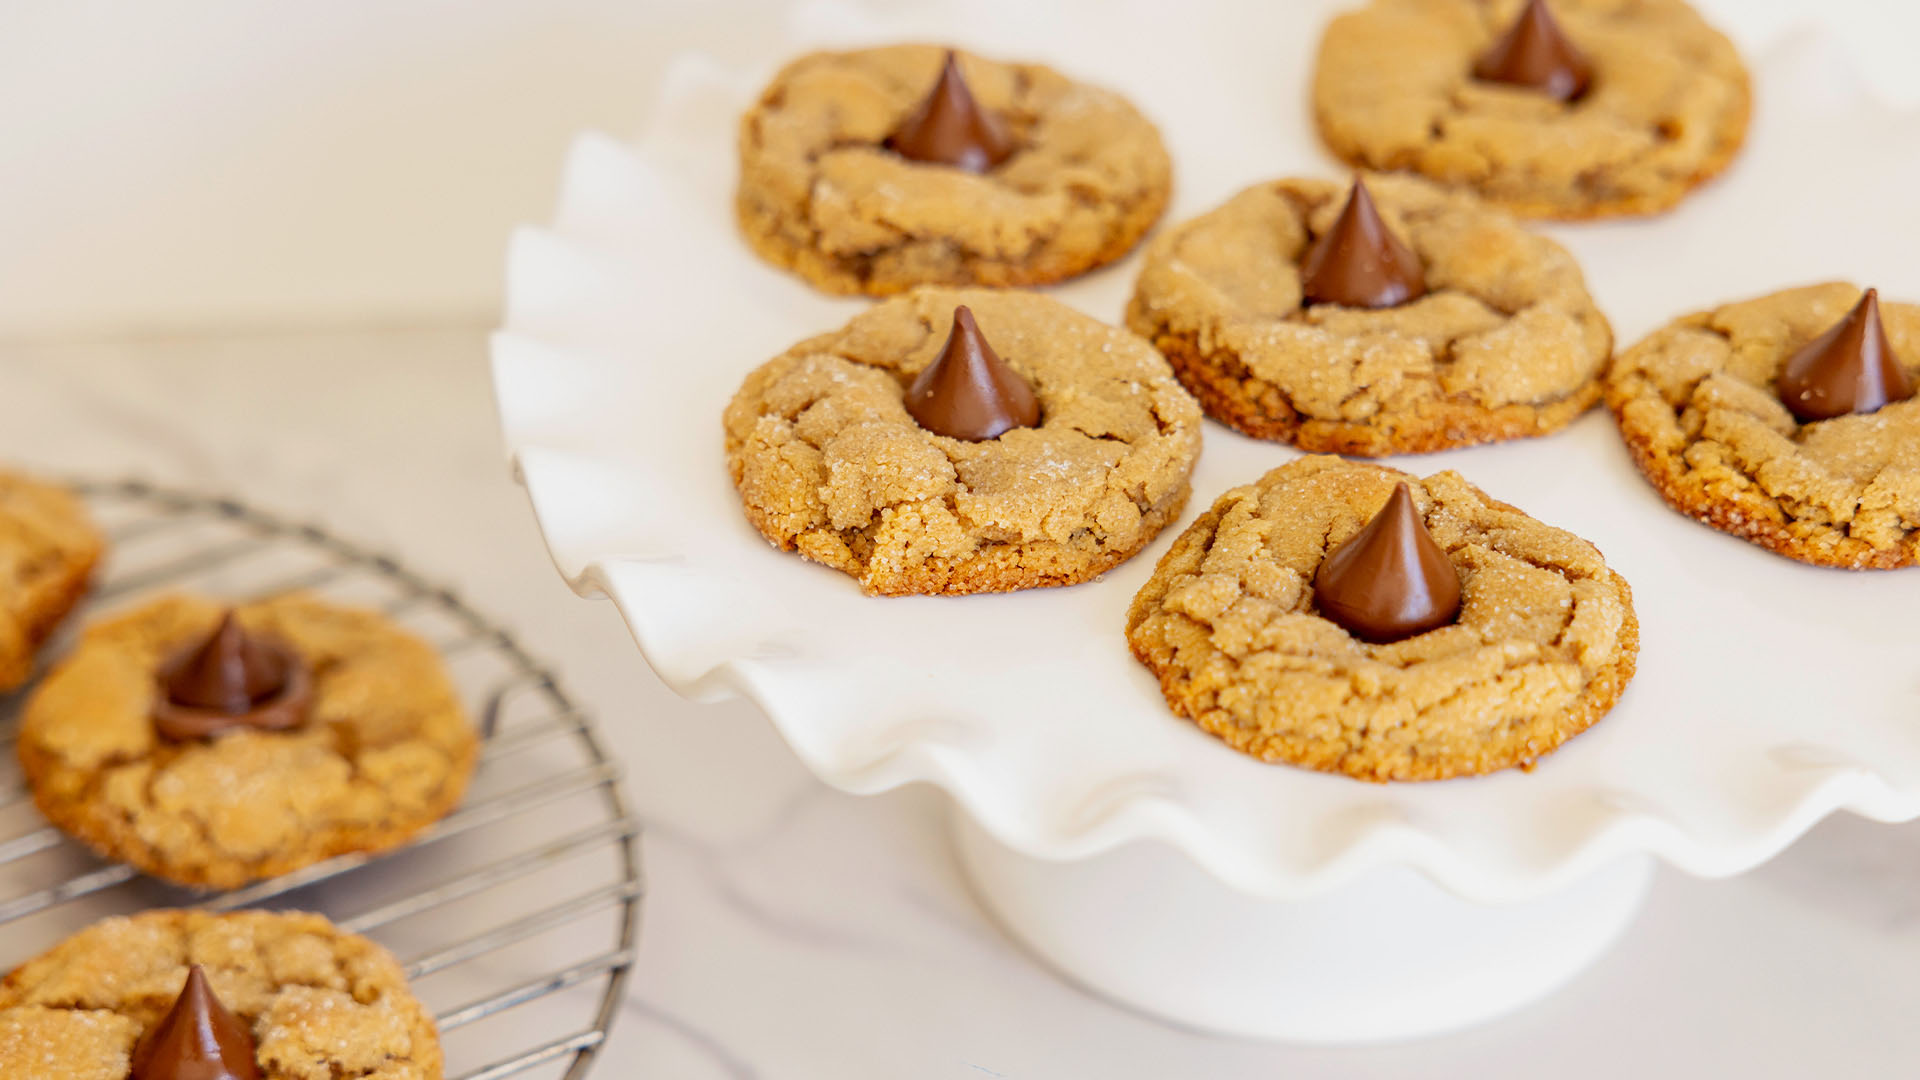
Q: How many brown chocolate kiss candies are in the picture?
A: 8